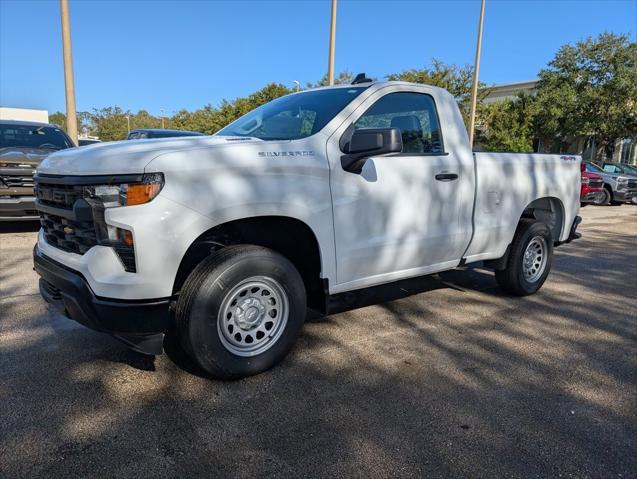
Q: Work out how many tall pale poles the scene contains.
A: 3